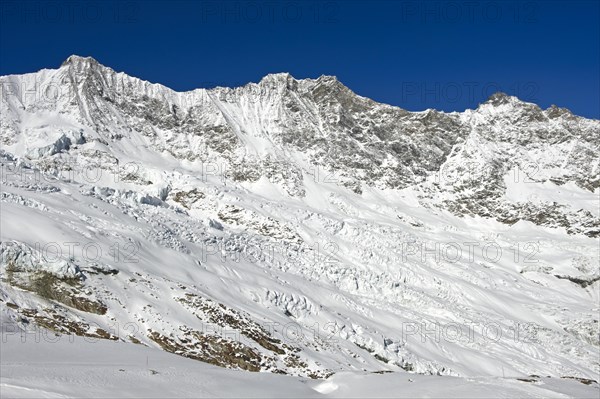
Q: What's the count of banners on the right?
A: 0